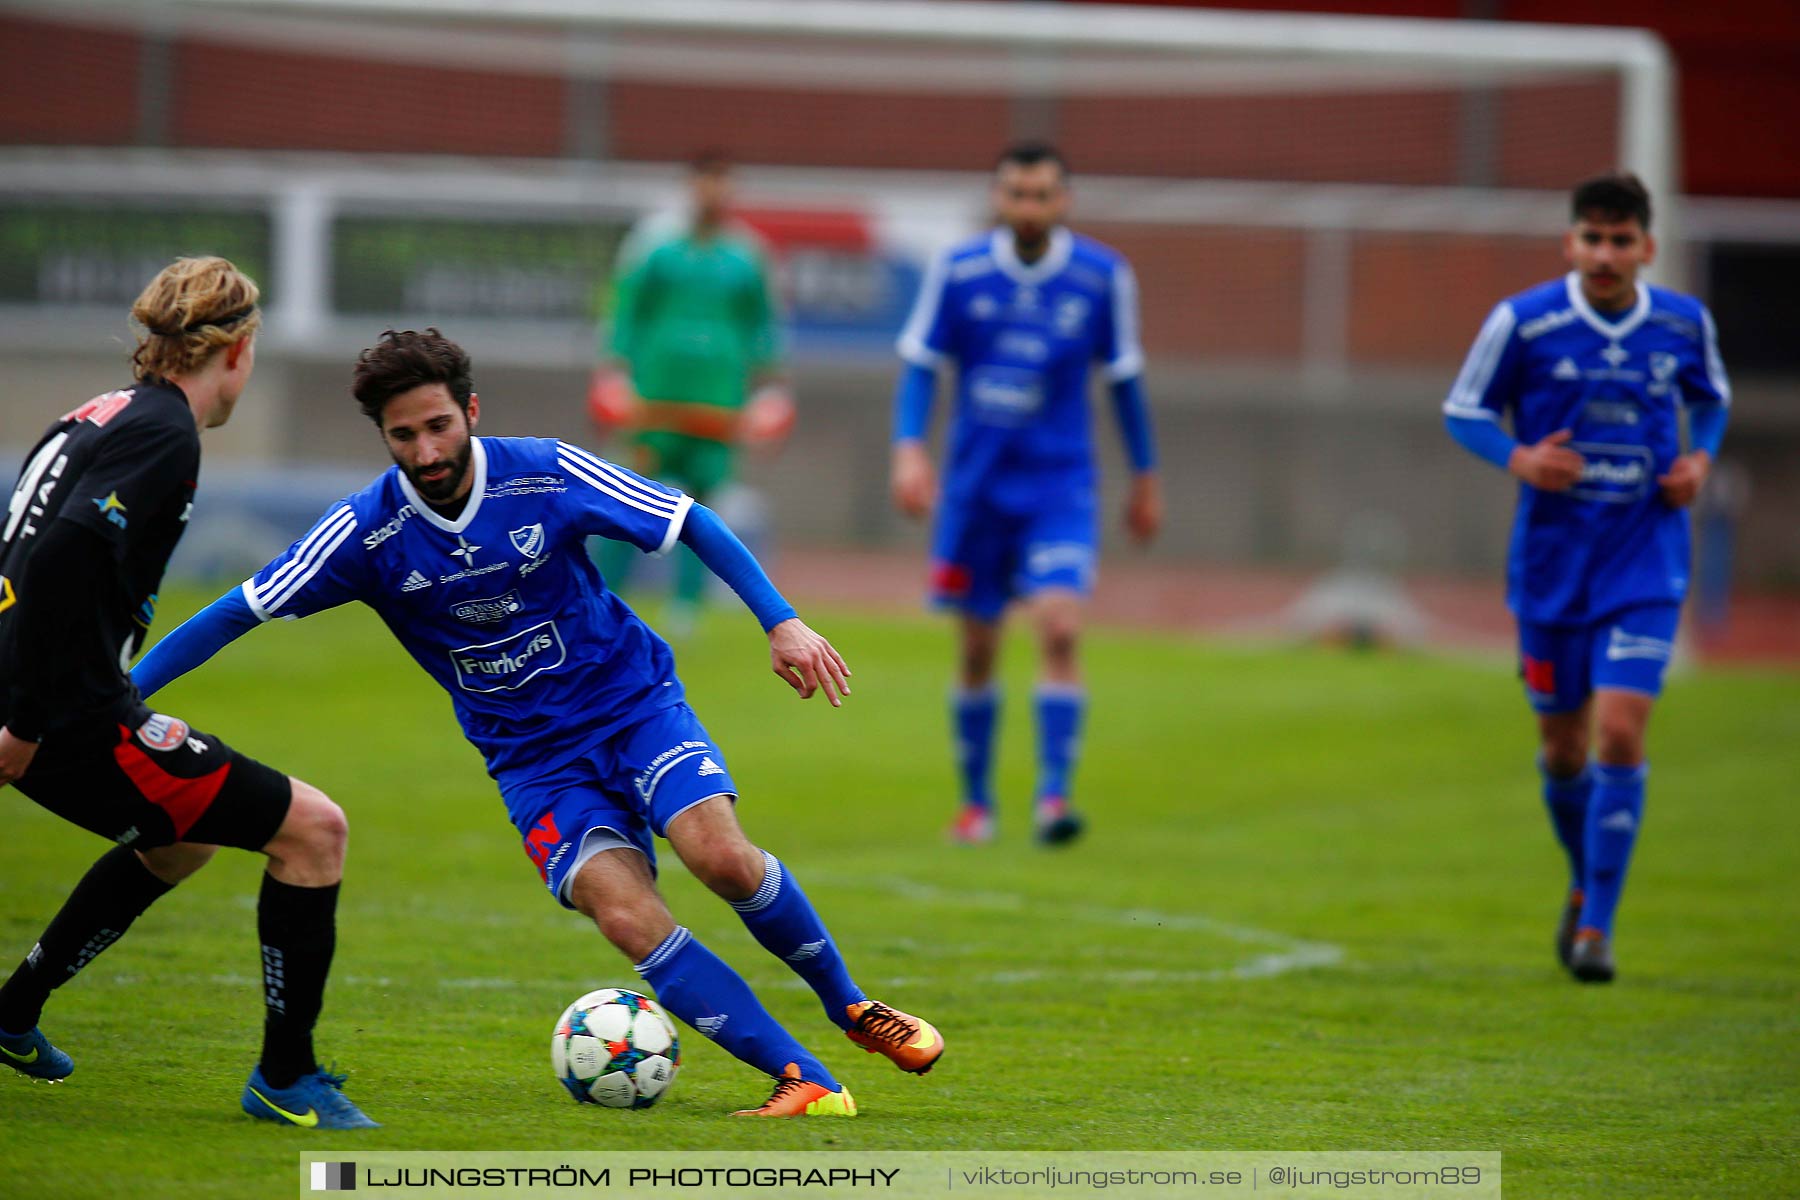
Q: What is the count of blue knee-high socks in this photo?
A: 6